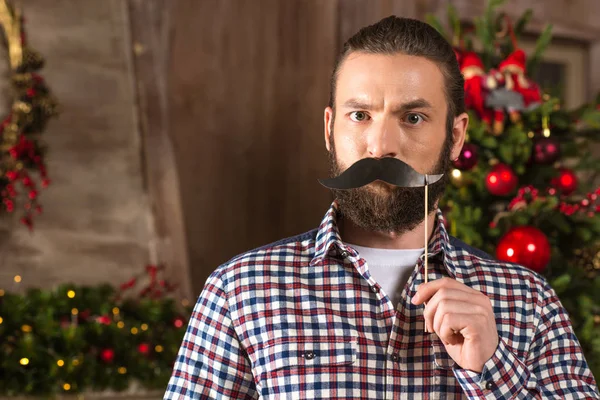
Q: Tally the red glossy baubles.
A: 3